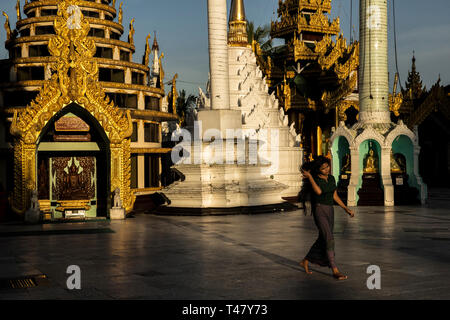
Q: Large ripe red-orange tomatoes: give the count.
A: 0